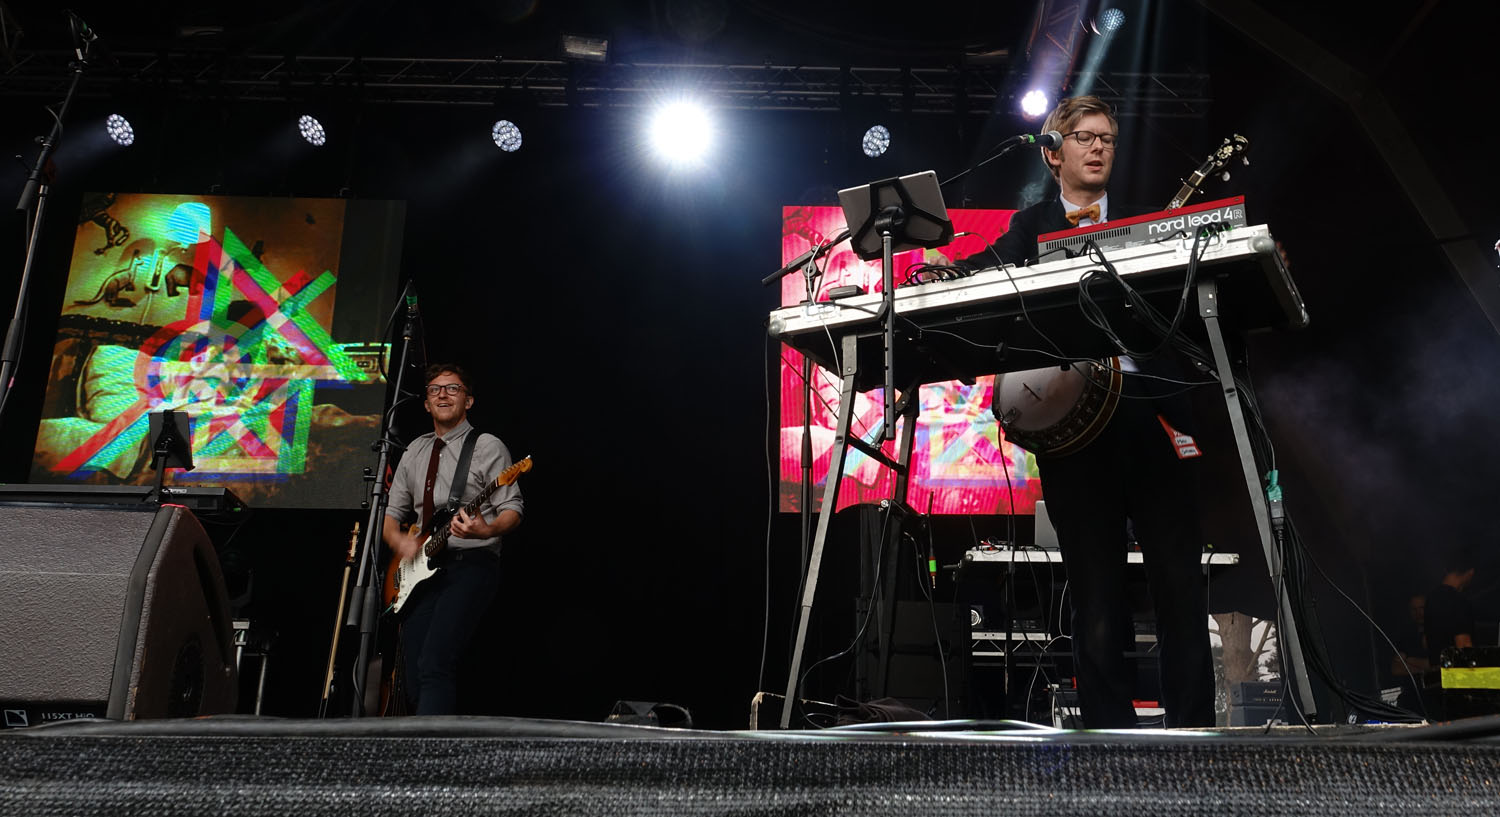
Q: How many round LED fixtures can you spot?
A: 7